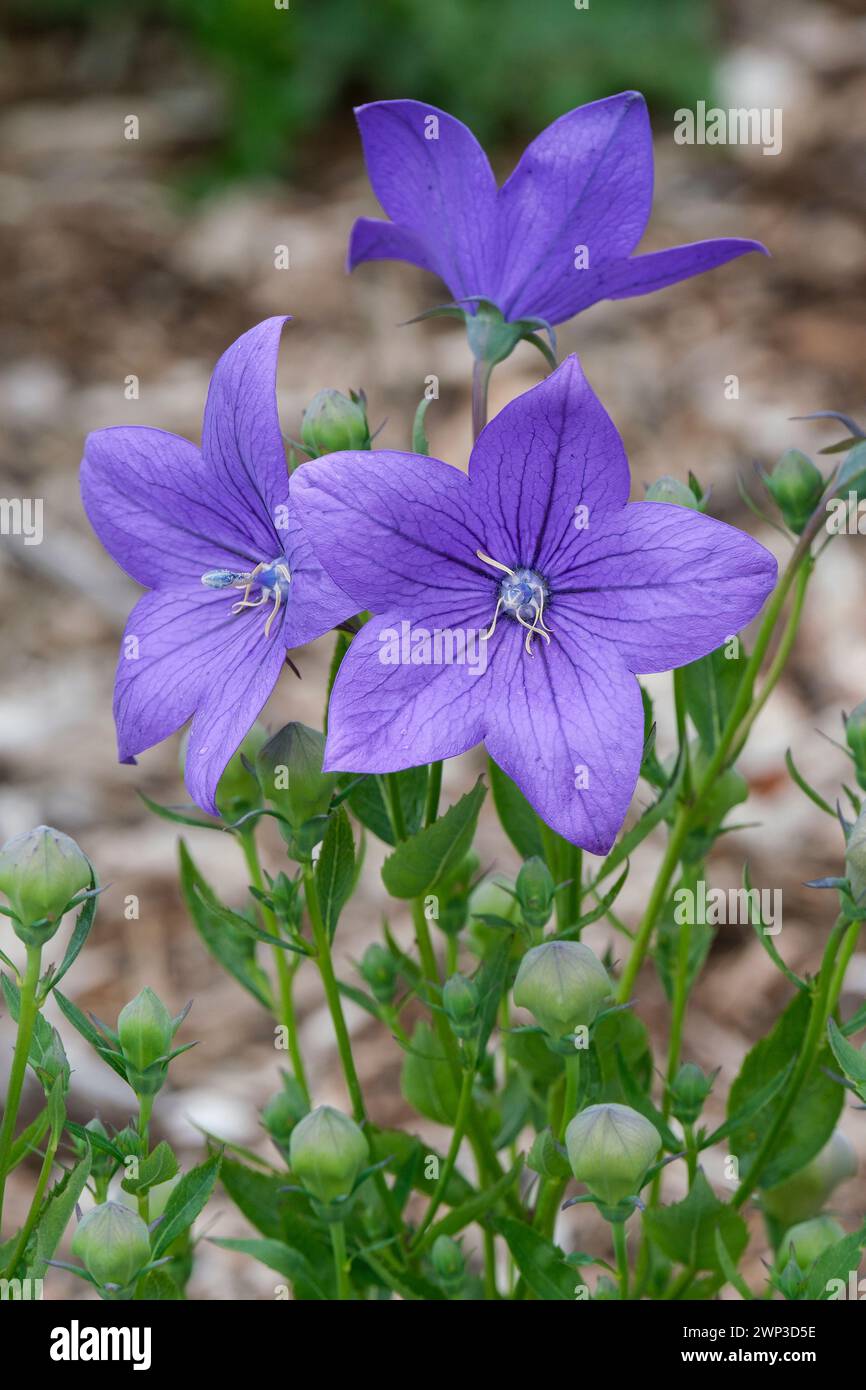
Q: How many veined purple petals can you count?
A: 14